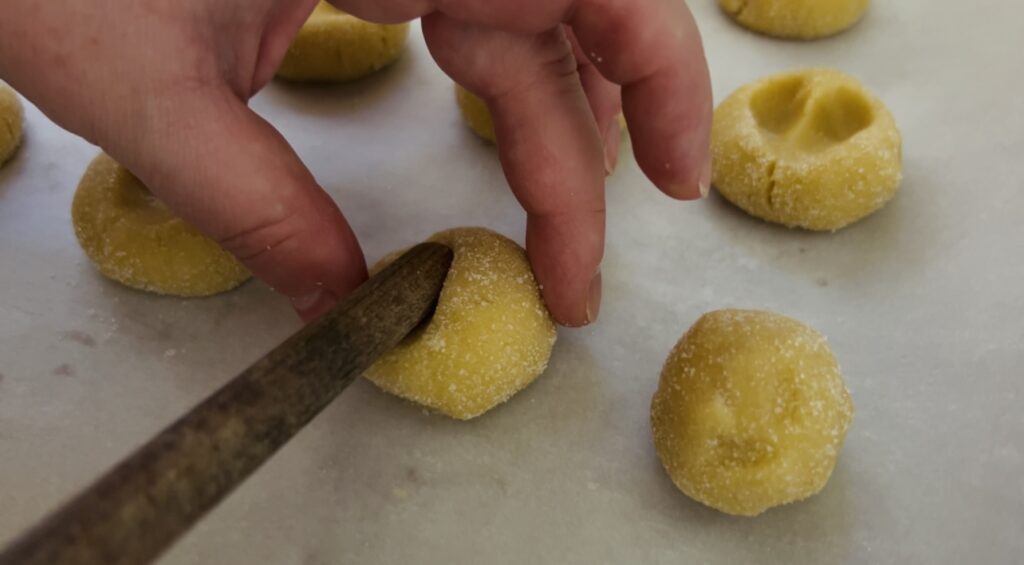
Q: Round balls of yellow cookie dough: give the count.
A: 8